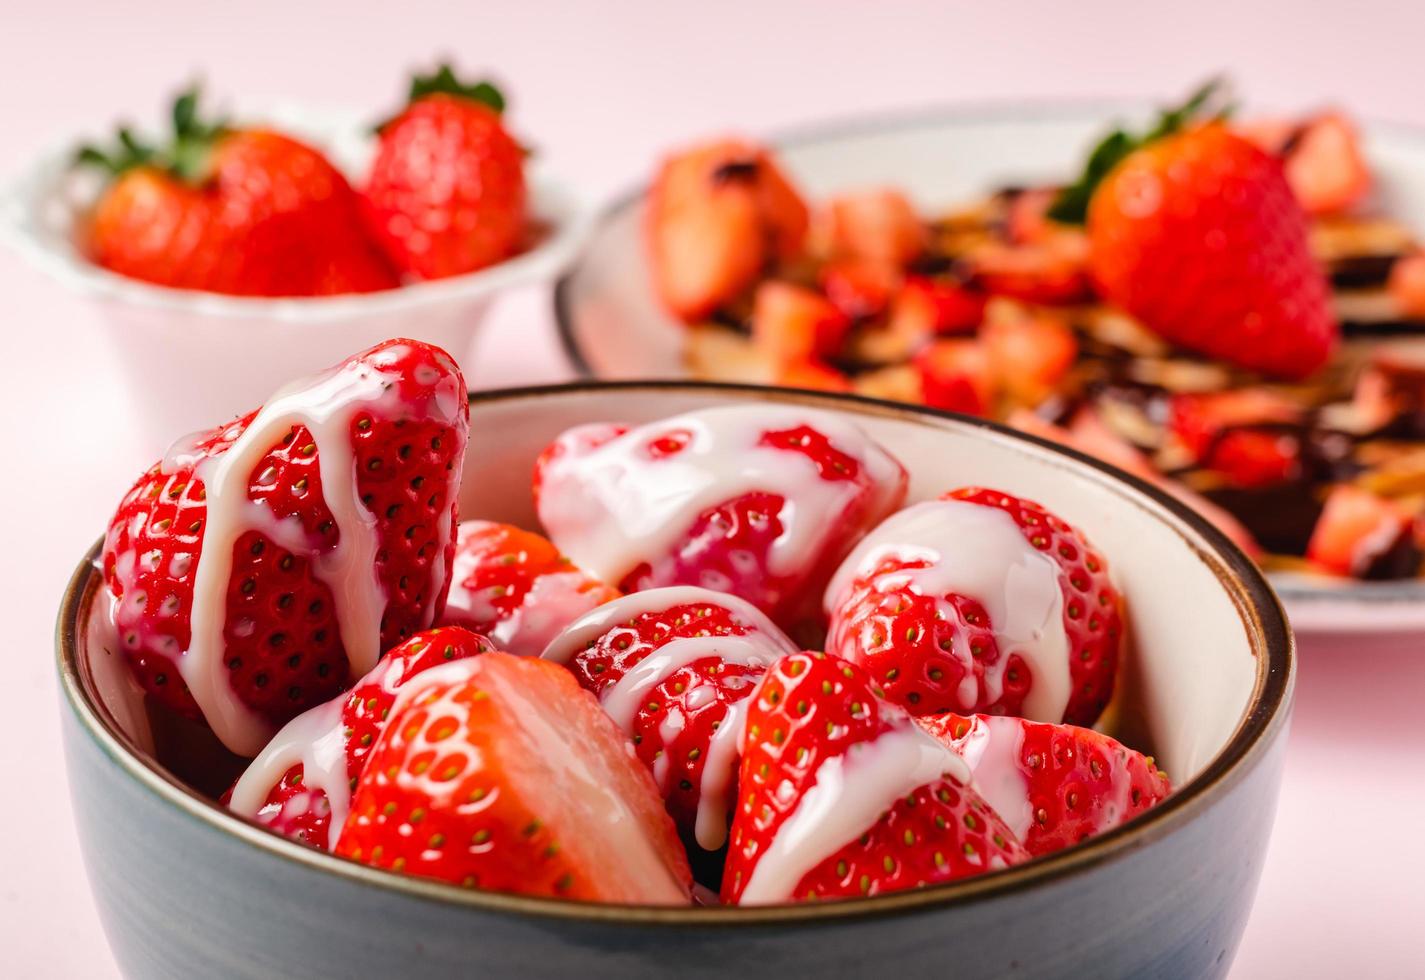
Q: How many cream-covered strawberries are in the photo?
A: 9